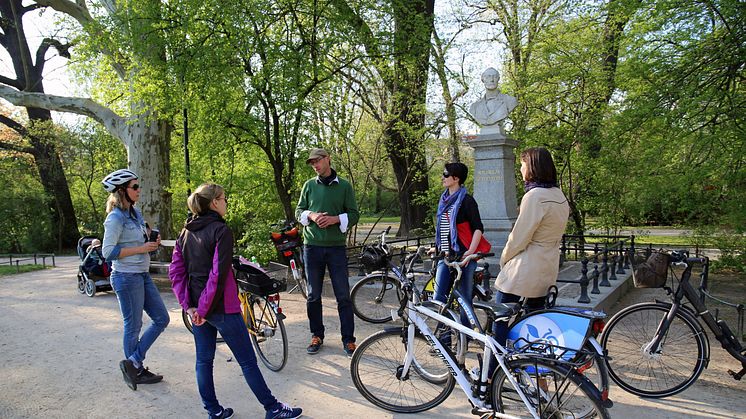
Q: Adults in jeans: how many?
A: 5